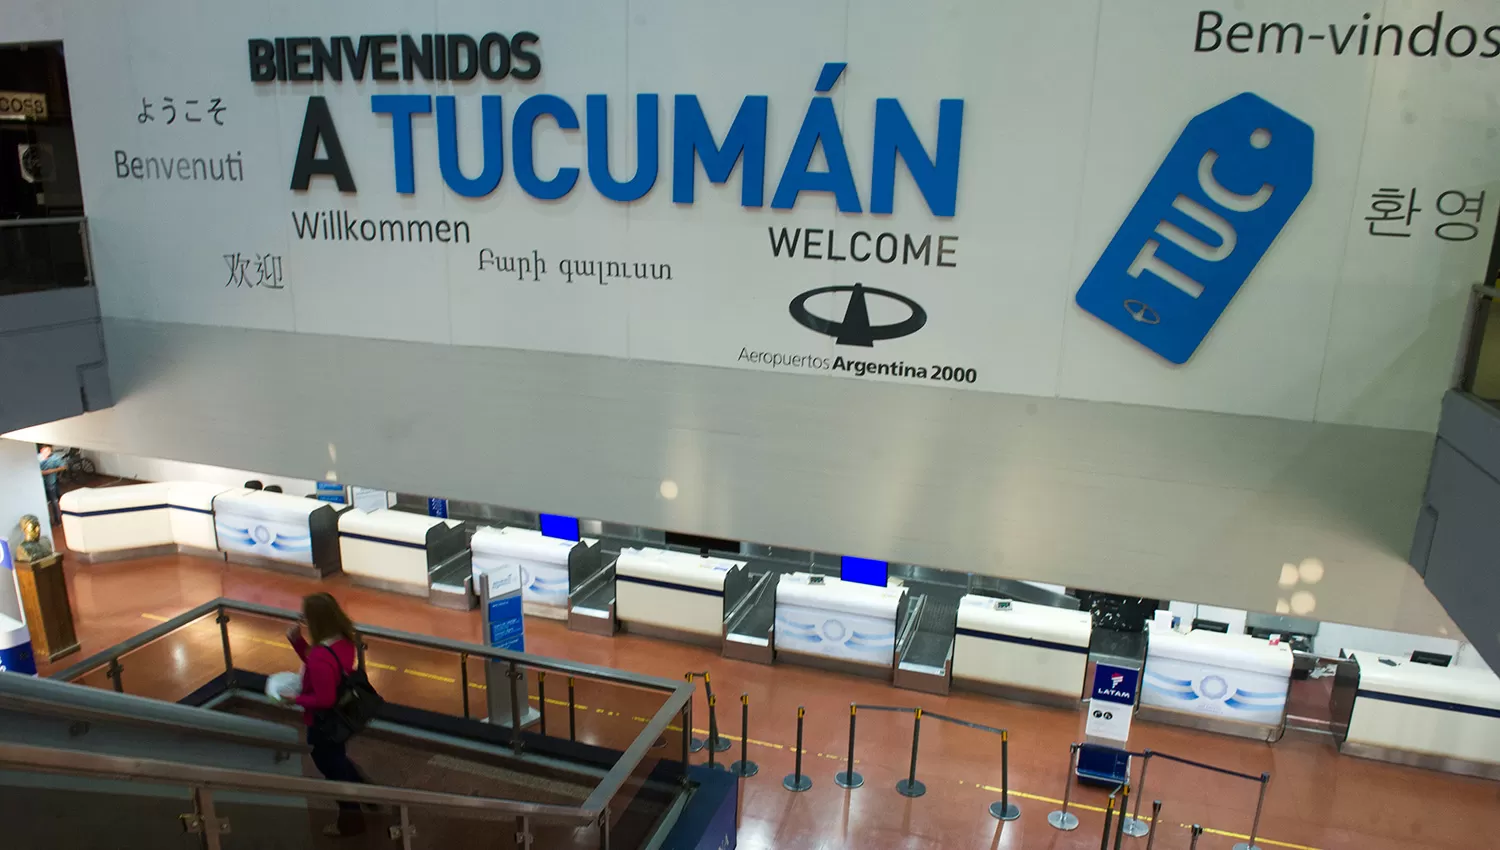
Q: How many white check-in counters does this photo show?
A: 9